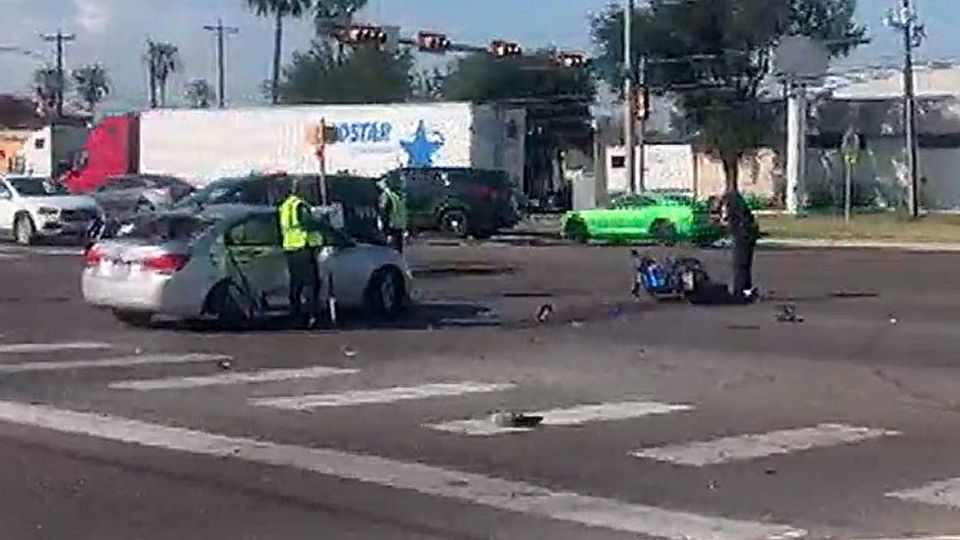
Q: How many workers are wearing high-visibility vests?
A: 2